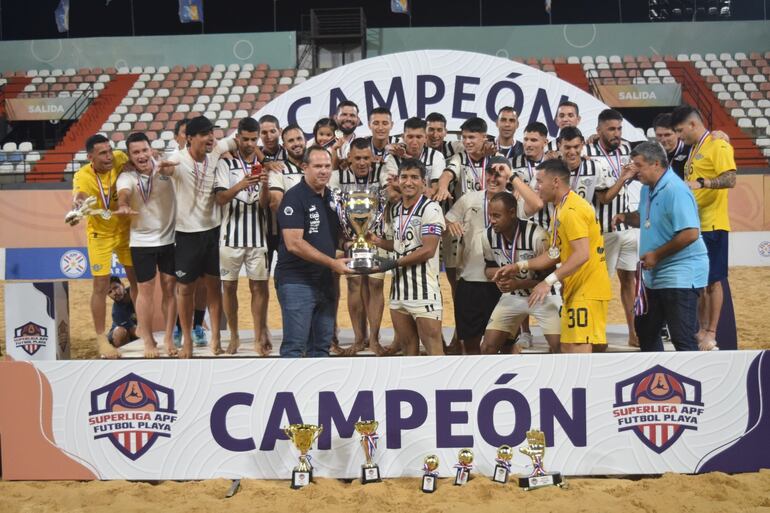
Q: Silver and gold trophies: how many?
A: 7